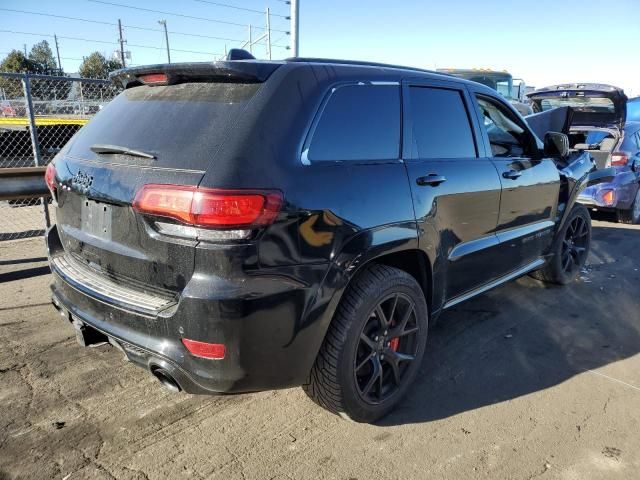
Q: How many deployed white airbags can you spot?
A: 1